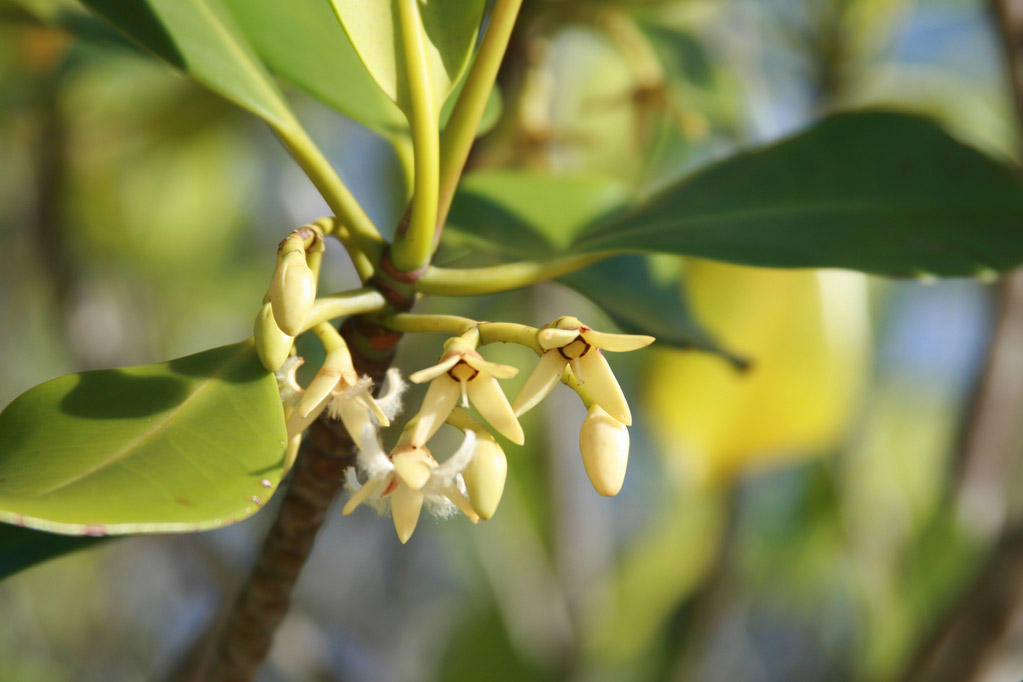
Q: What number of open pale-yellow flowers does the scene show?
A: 4